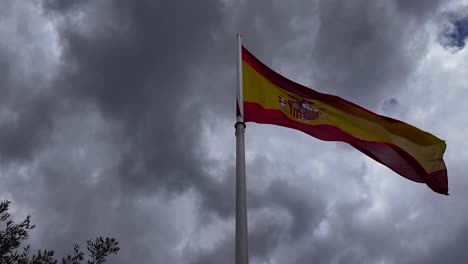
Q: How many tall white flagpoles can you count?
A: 1